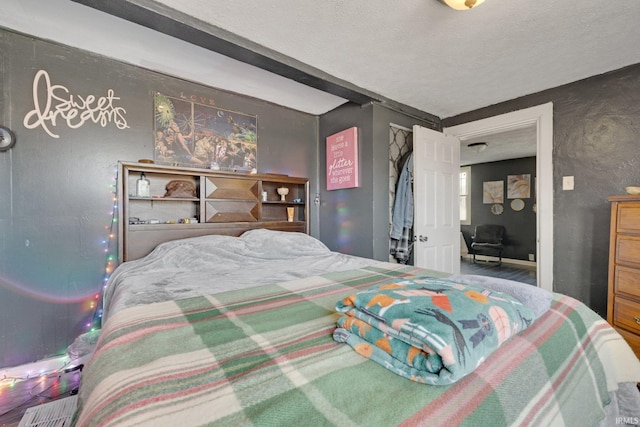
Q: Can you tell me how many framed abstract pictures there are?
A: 2